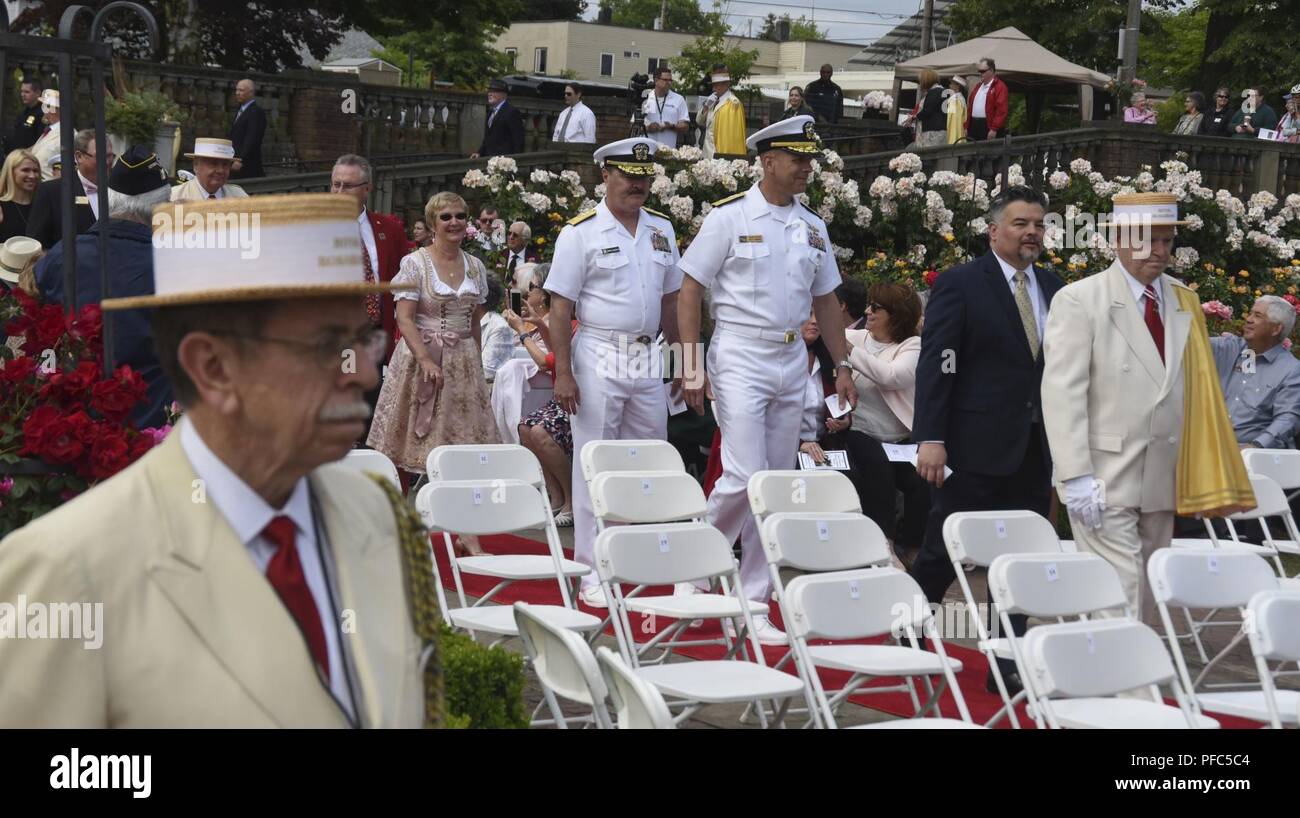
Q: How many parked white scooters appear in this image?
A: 0